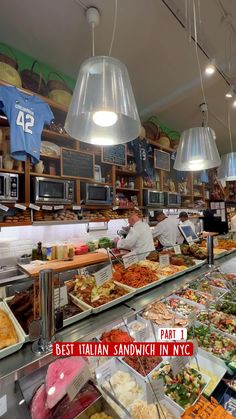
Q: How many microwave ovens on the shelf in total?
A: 5